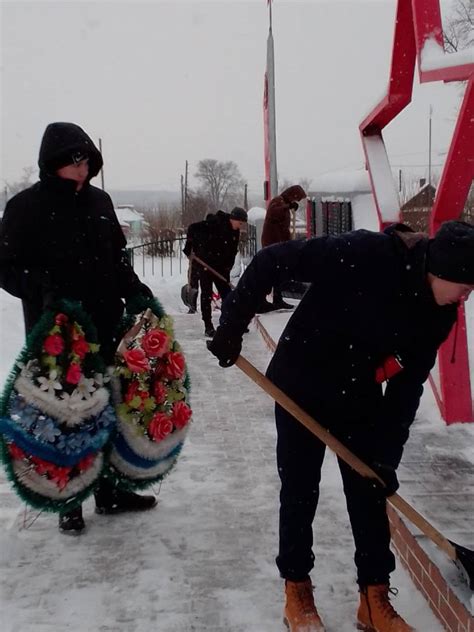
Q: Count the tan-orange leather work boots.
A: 2